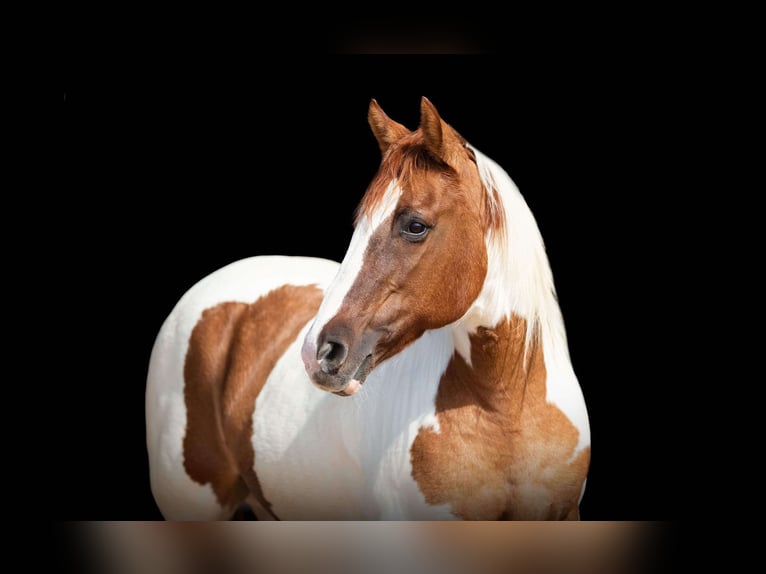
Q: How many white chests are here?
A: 0